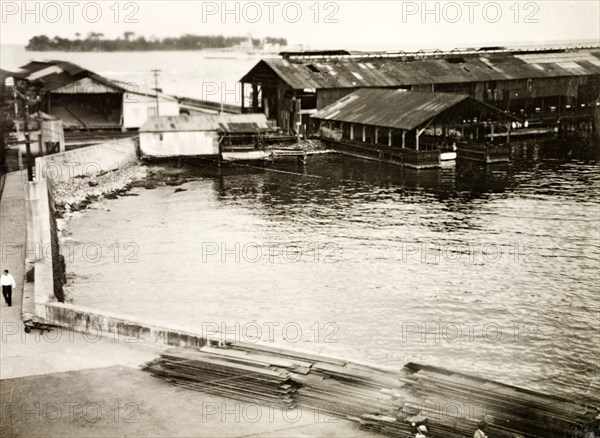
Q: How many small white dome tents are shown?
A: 0